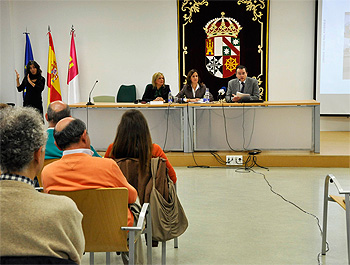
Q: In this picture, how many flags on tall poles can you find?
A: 3